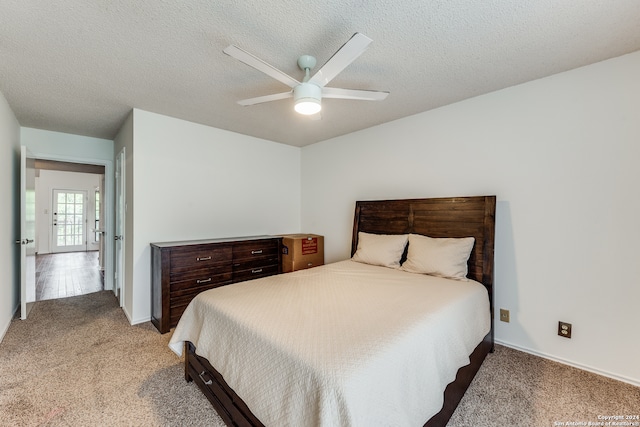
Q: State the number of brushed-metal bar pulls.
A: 5